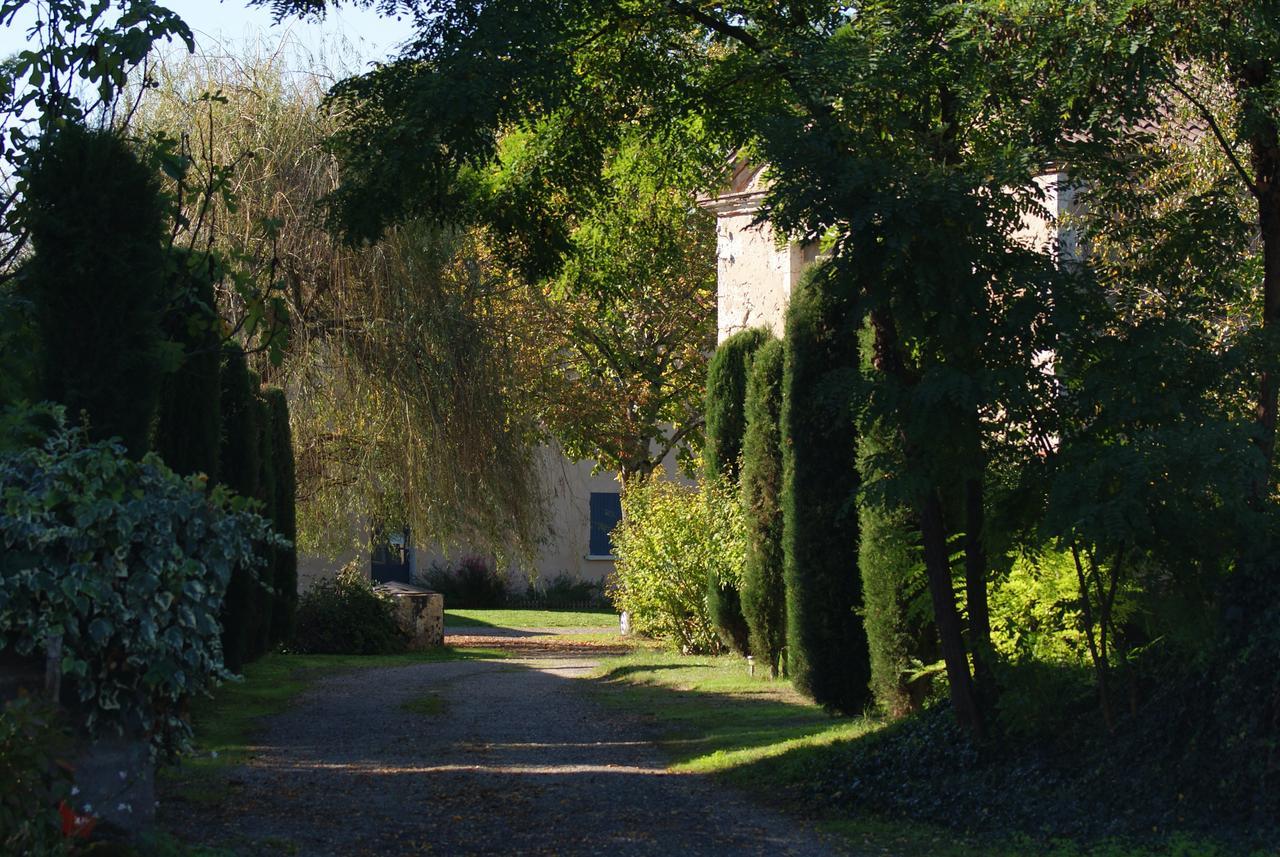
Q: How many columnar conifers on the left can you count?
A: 5